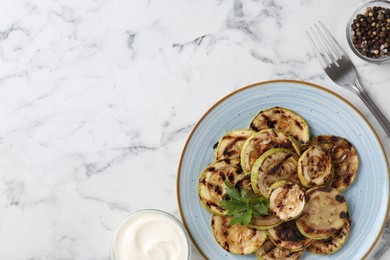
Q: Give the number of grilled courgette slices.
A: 14